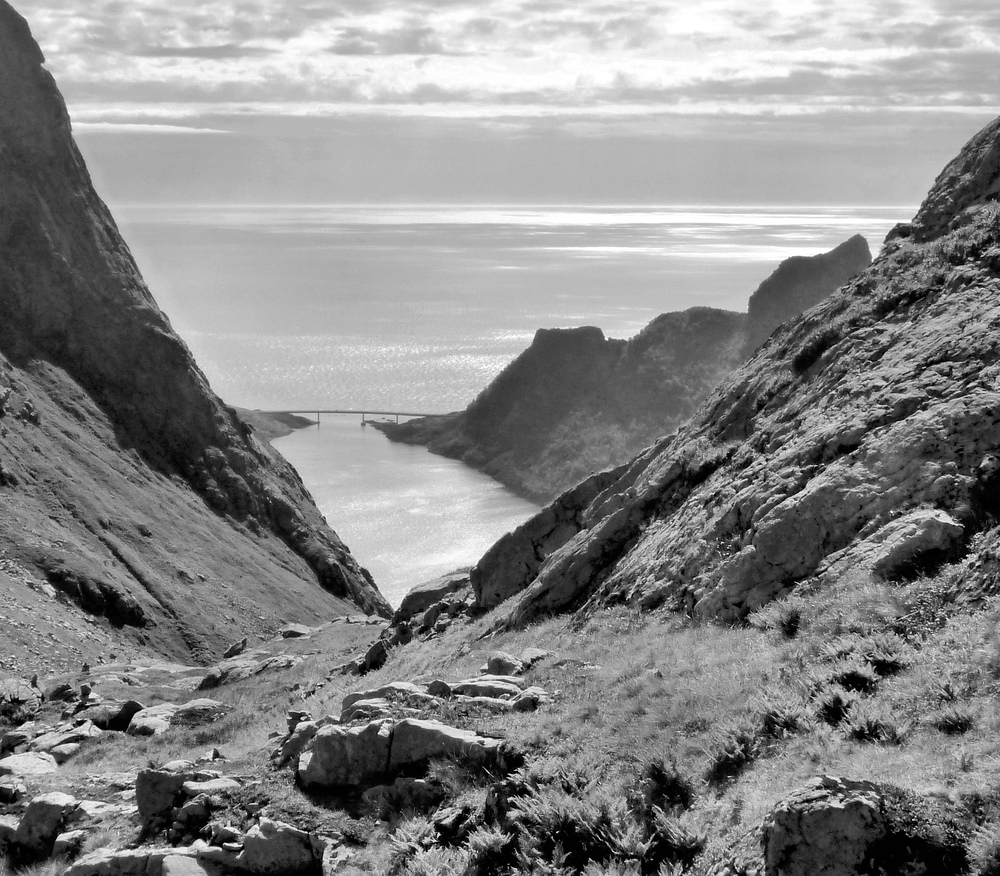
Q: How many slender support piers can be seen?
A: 3